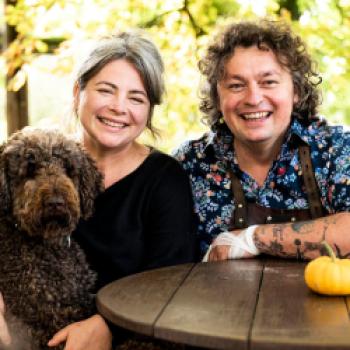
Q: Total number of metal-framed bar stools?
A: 0